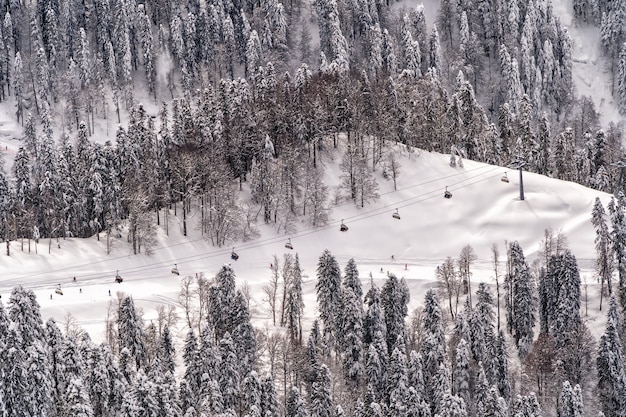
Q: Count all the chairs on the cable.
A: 9